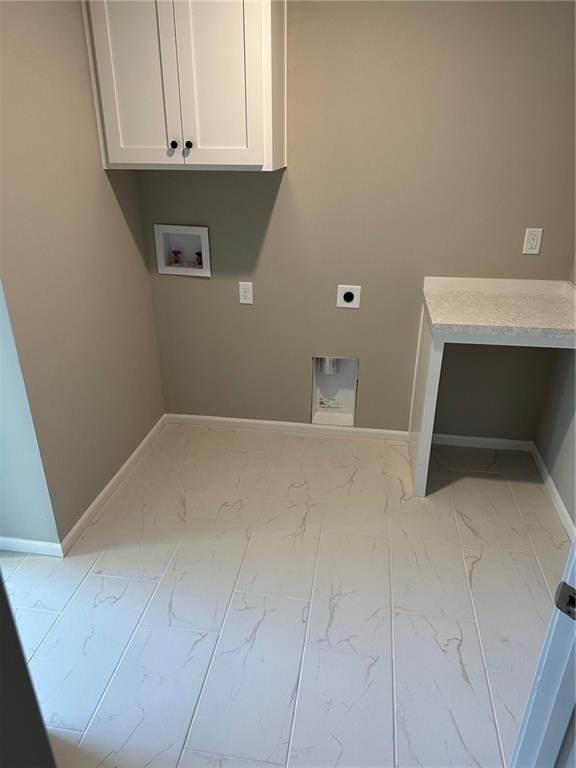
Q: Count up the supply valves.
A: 2